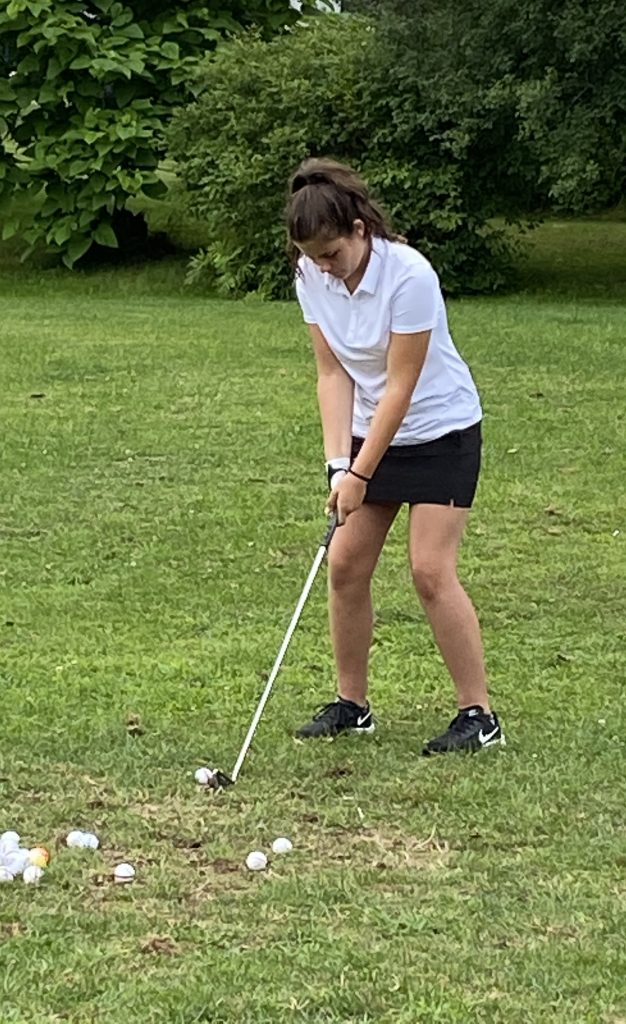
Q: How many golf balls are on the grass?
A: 13